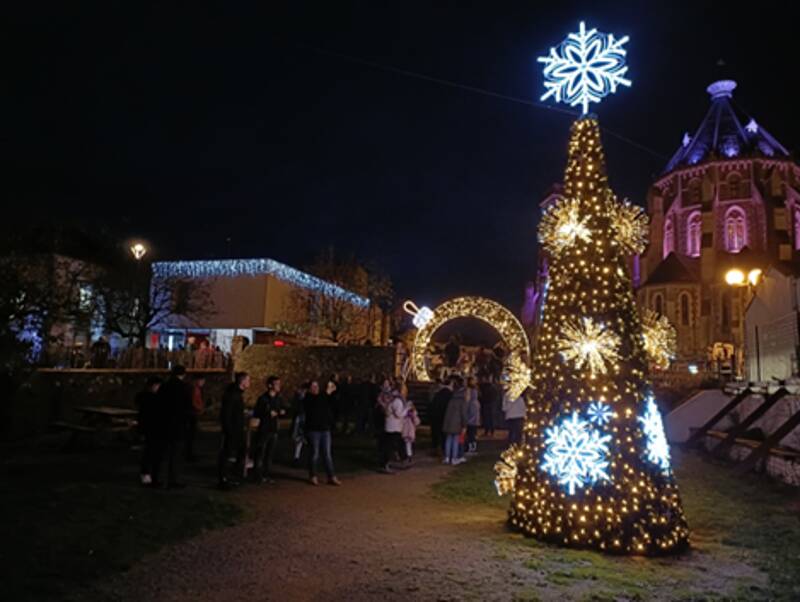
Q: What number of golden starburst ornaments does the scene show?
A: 6